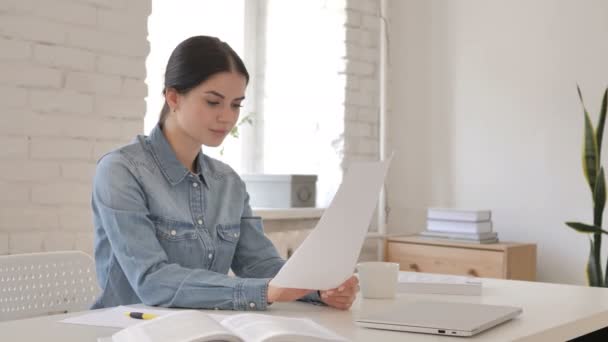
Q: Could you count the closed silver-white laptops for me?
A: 1